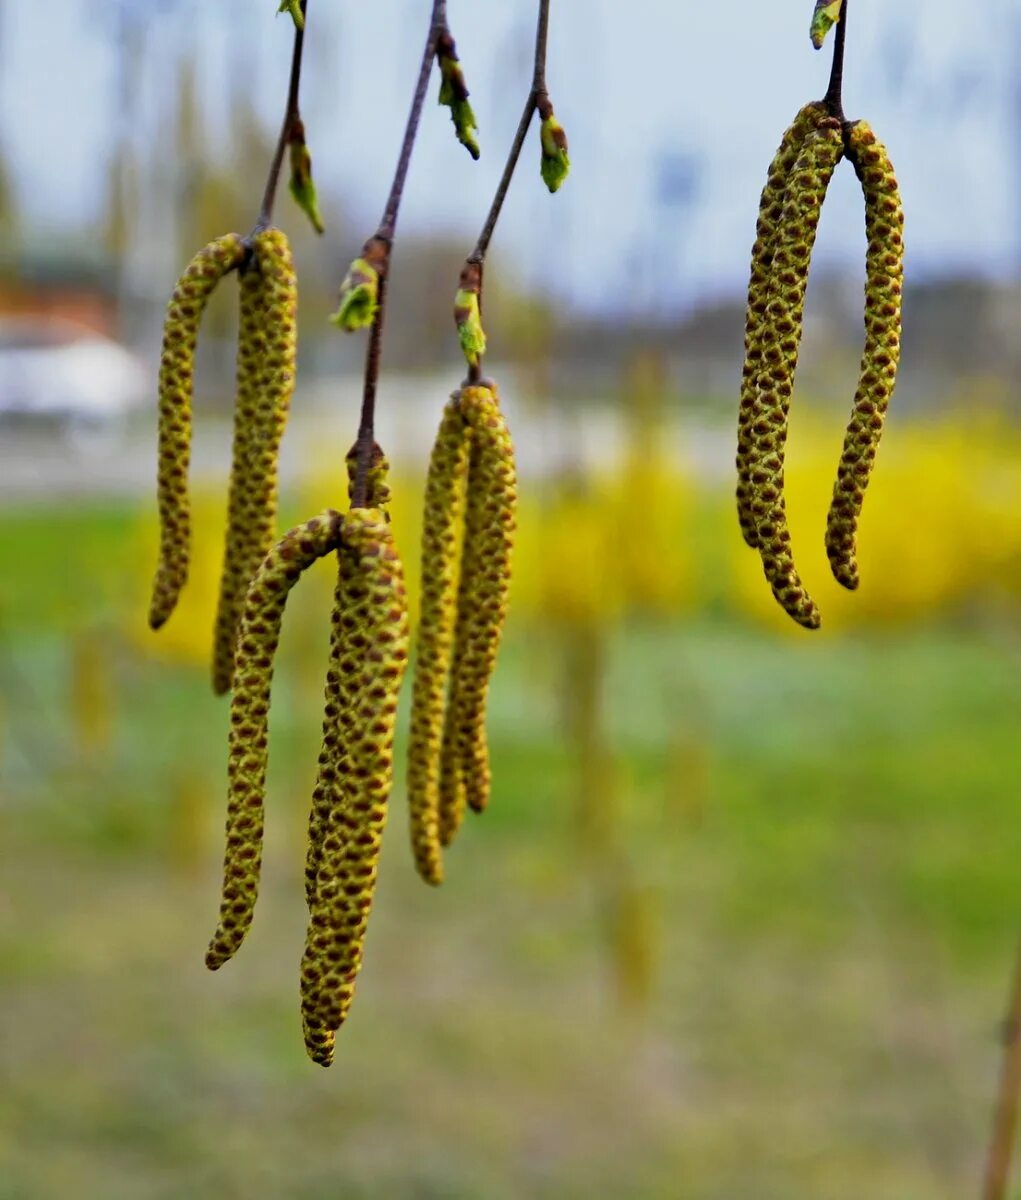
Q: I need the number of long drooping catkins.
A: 12